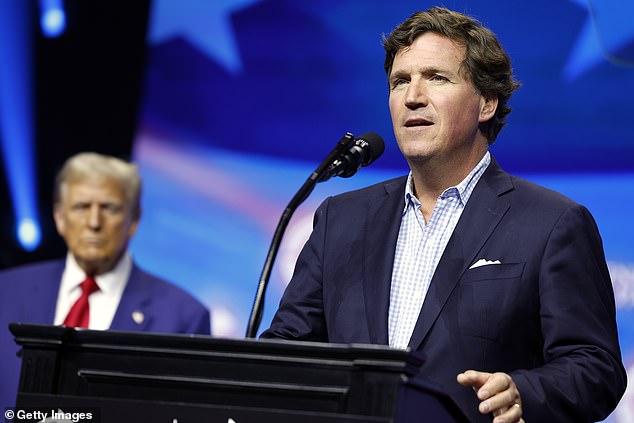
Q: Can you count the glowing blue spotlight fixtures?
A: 2